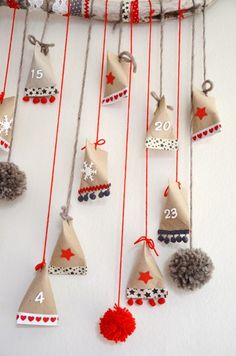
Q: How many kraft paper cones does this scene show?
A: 10